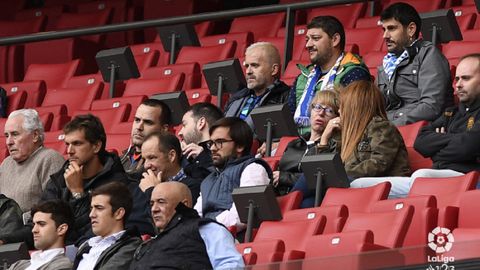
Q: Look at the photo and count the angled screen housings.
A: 9